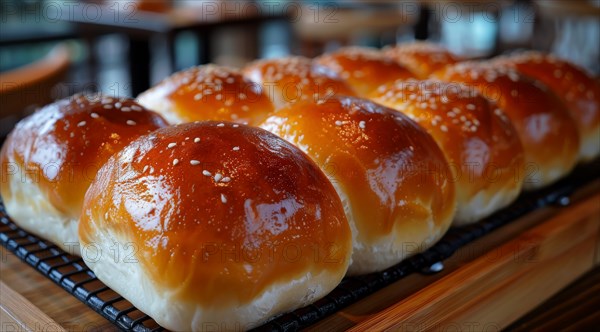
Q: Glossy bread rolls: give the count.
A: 10